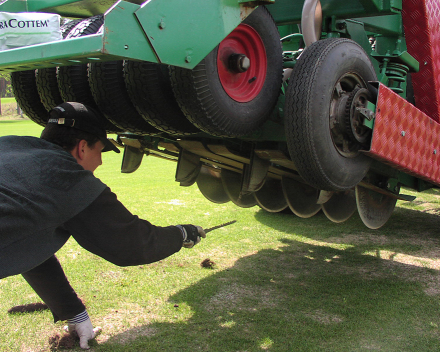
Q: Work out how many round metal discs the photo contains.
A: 6